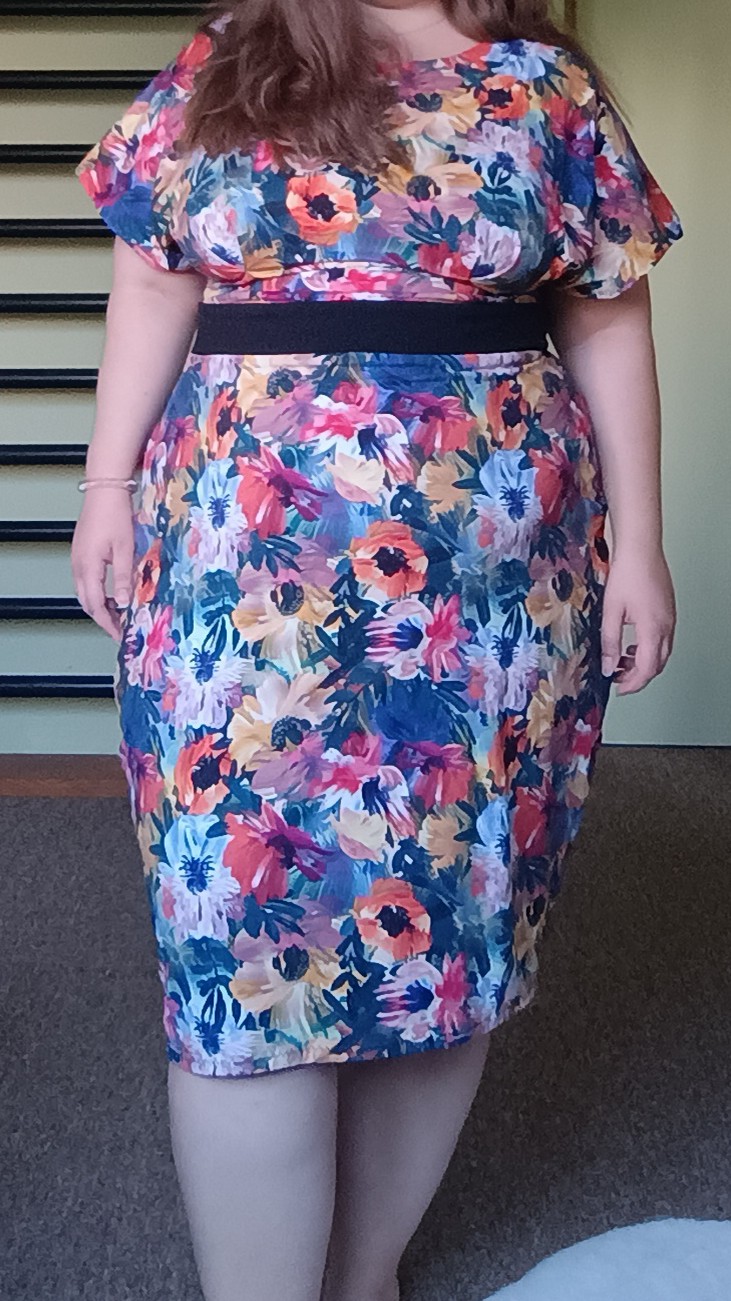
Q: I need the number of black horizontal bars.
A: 10